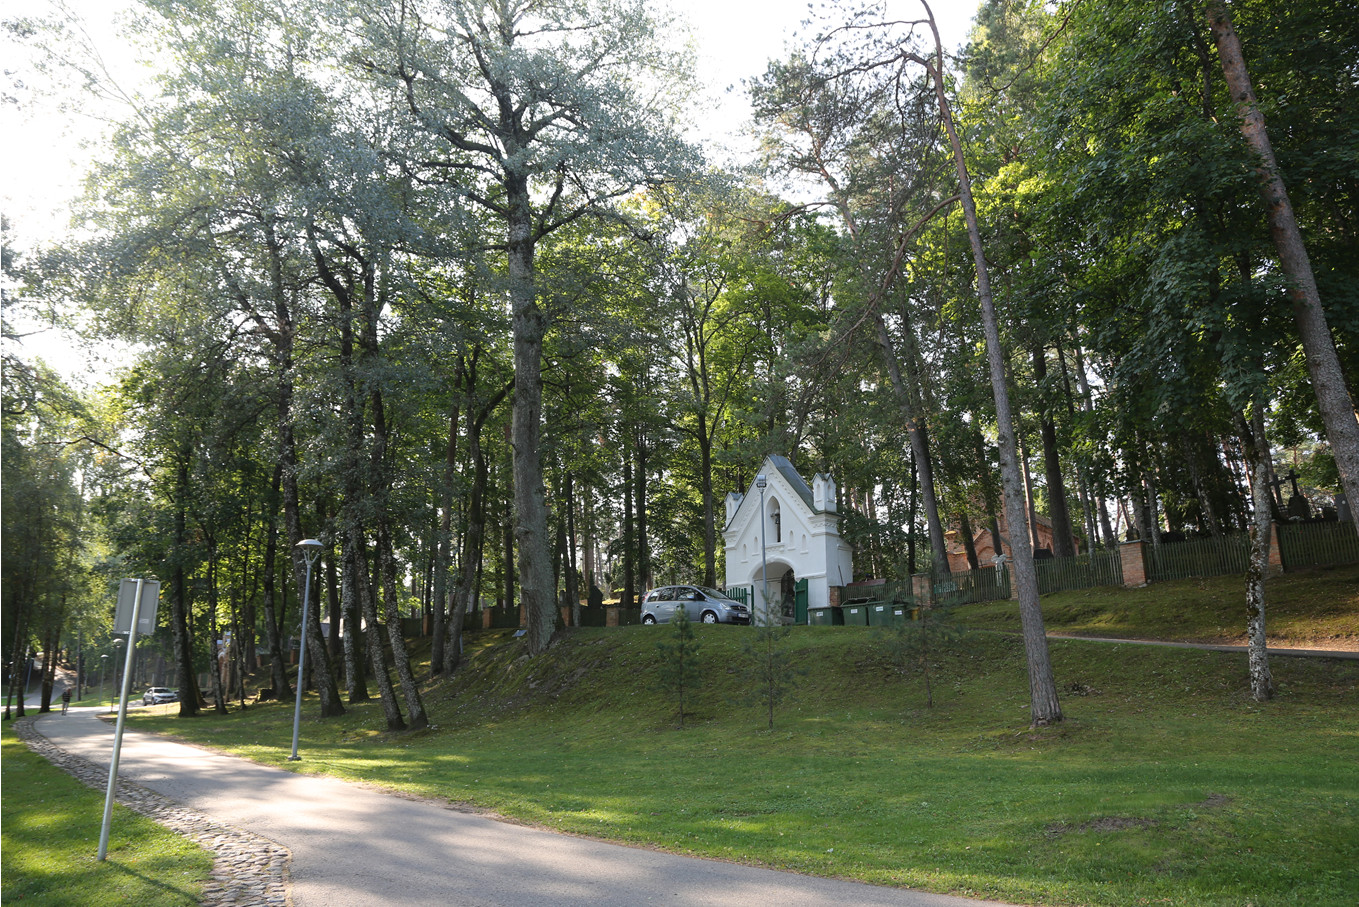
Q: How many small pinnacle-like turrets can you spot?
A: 2